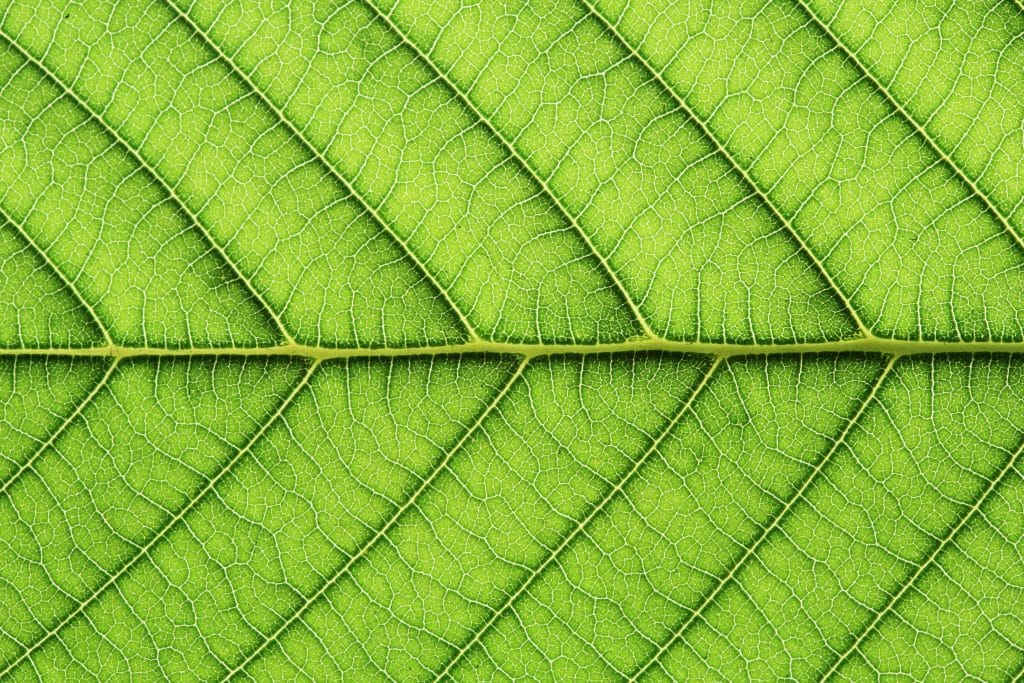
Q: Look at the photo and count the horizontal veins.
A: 1